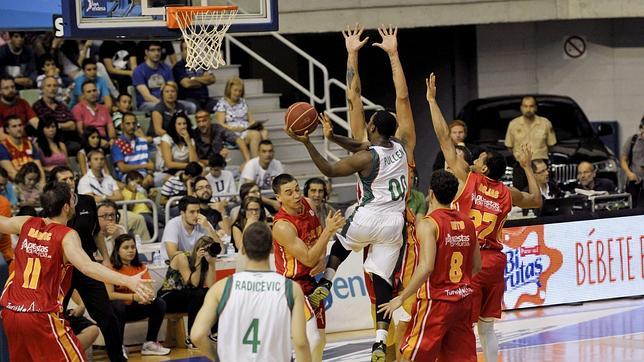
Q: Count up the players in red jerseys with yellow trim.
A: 5